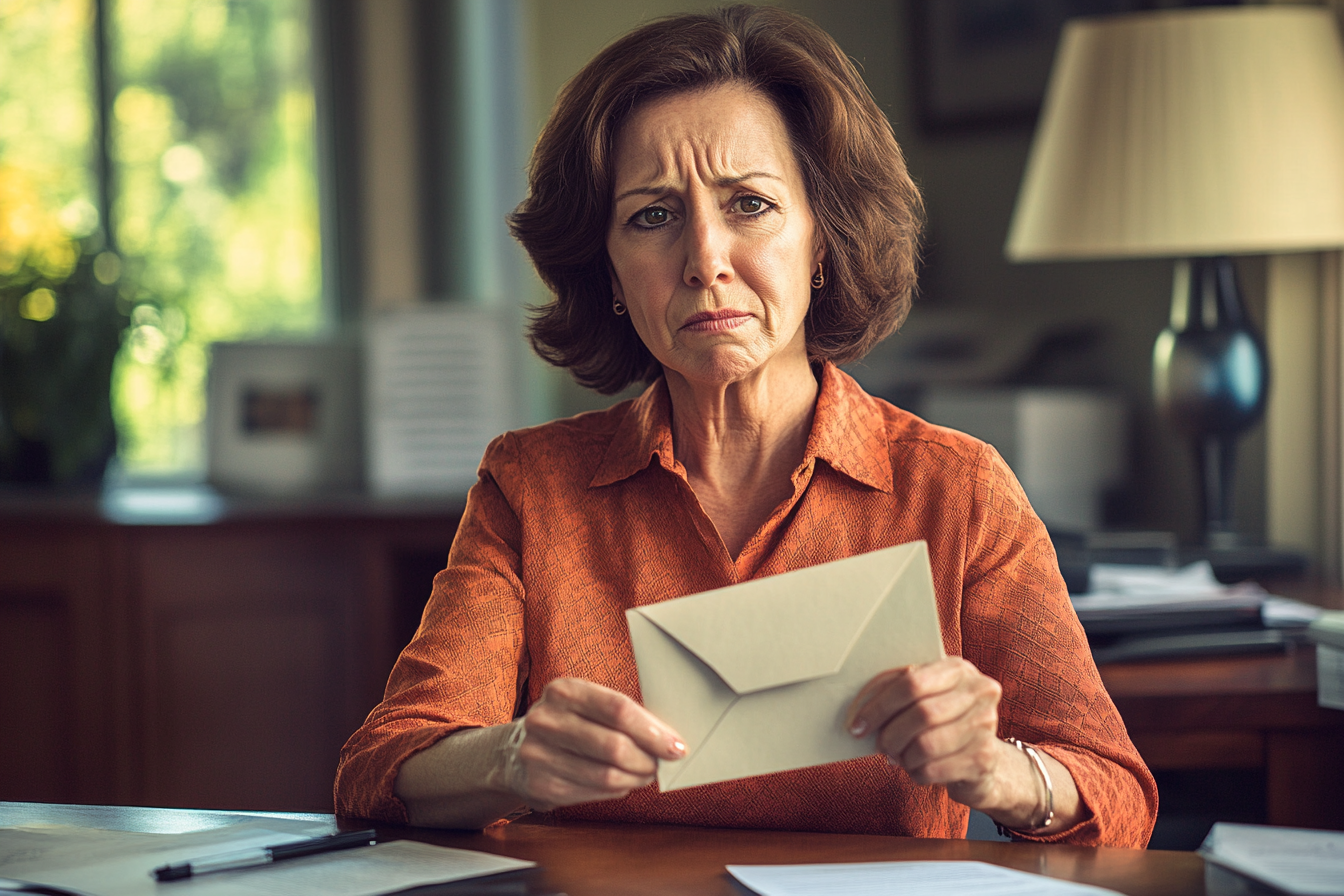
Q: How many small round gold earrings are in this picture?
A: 2